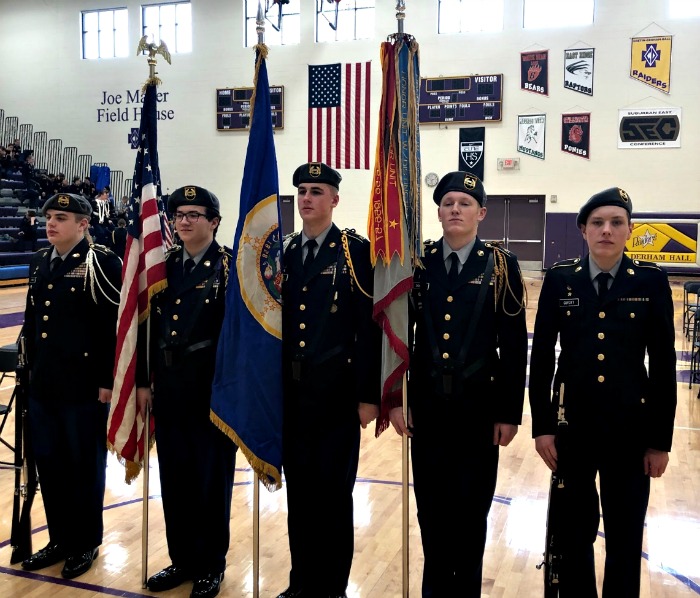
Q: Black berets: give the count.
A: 5